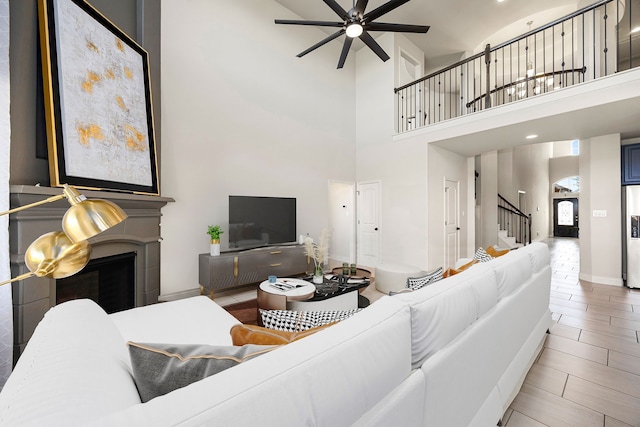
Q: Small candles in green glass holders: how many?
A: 2